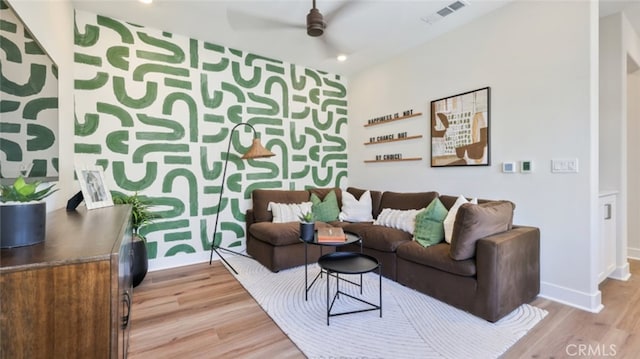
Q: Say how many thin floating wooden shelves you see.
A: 3